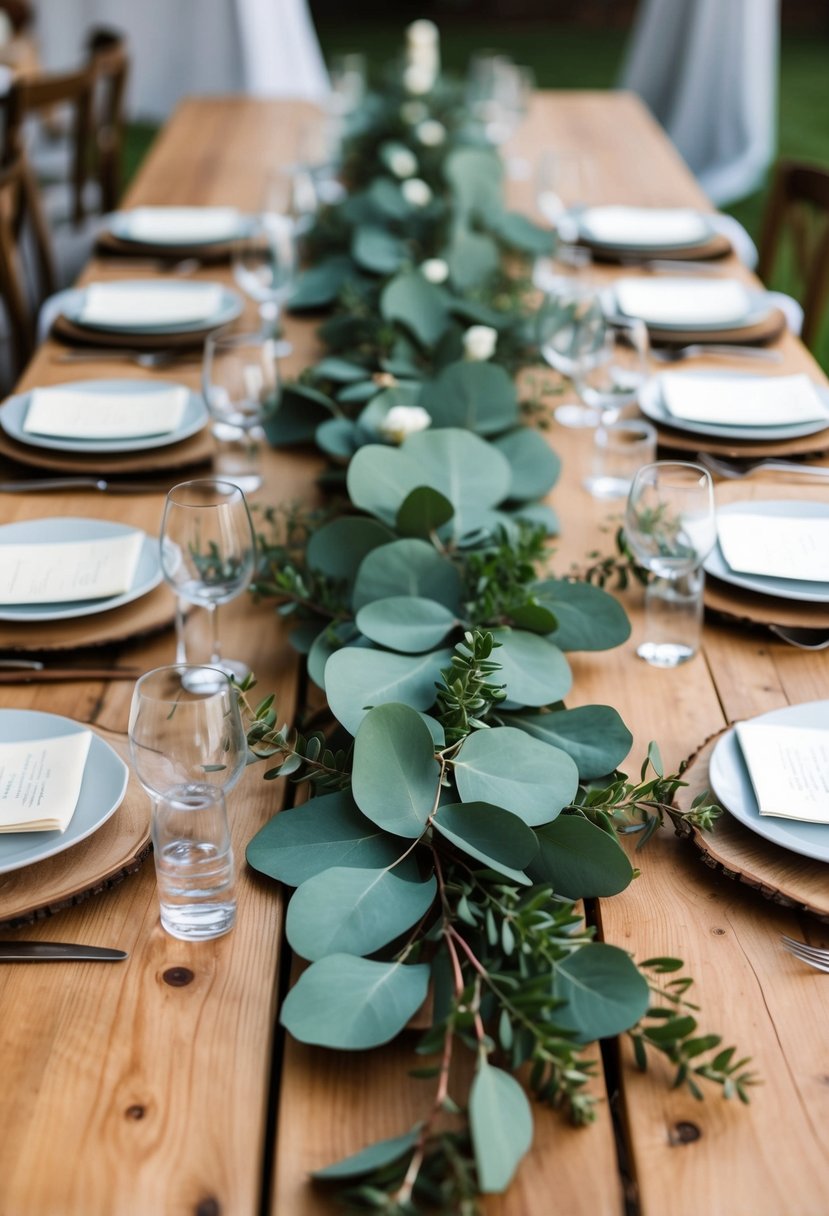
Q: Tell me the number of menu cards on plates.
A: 10